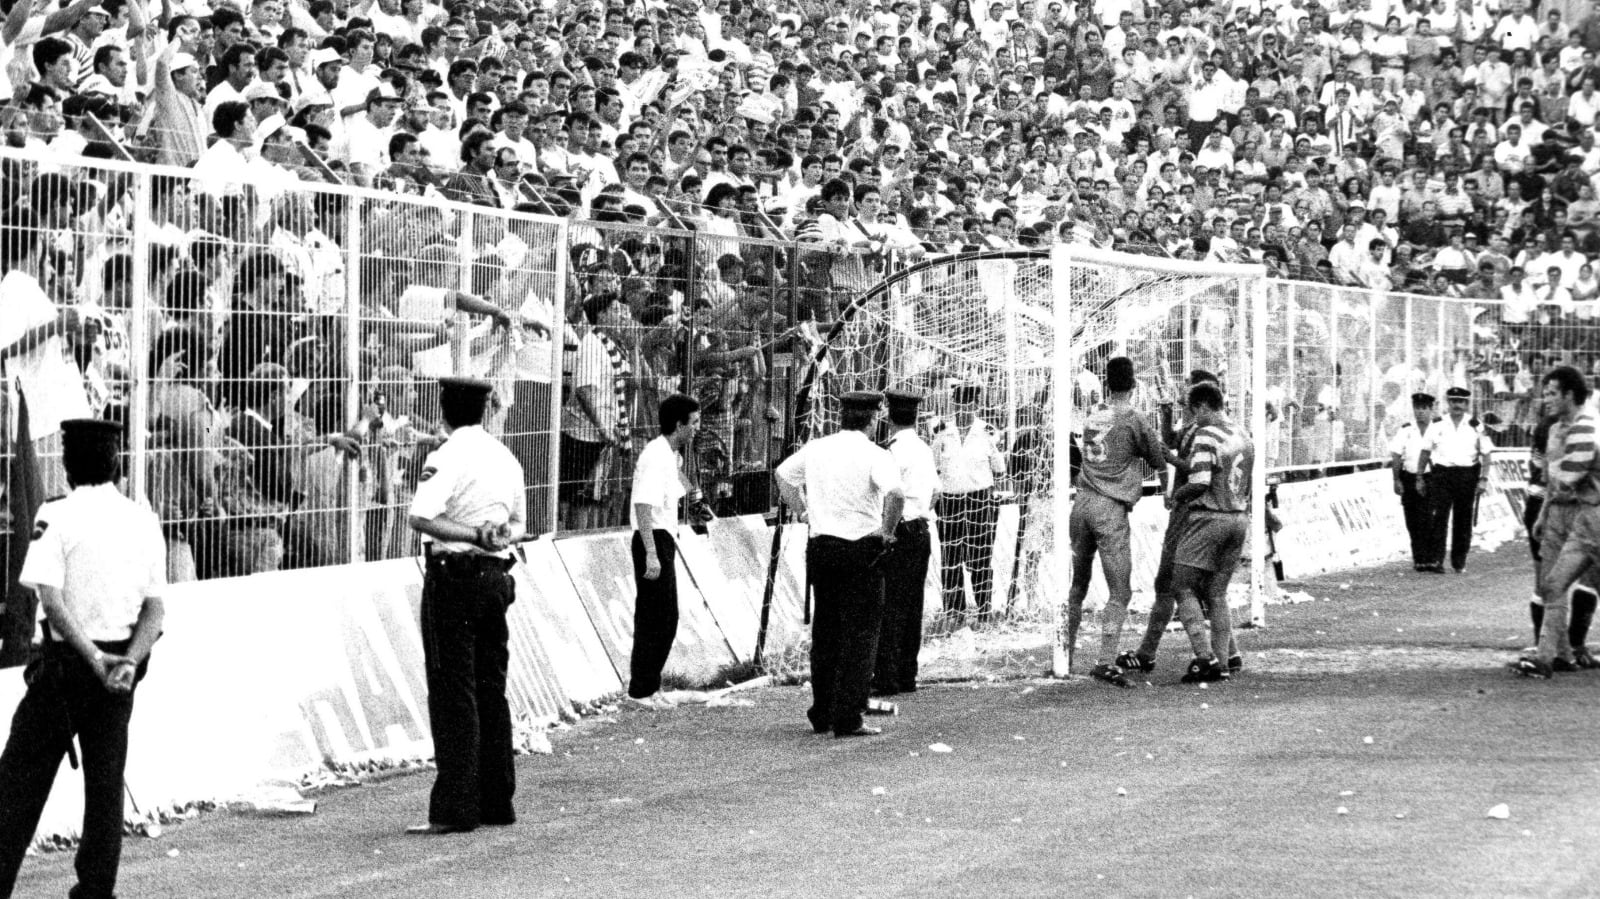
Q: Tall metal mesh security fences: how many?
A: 1